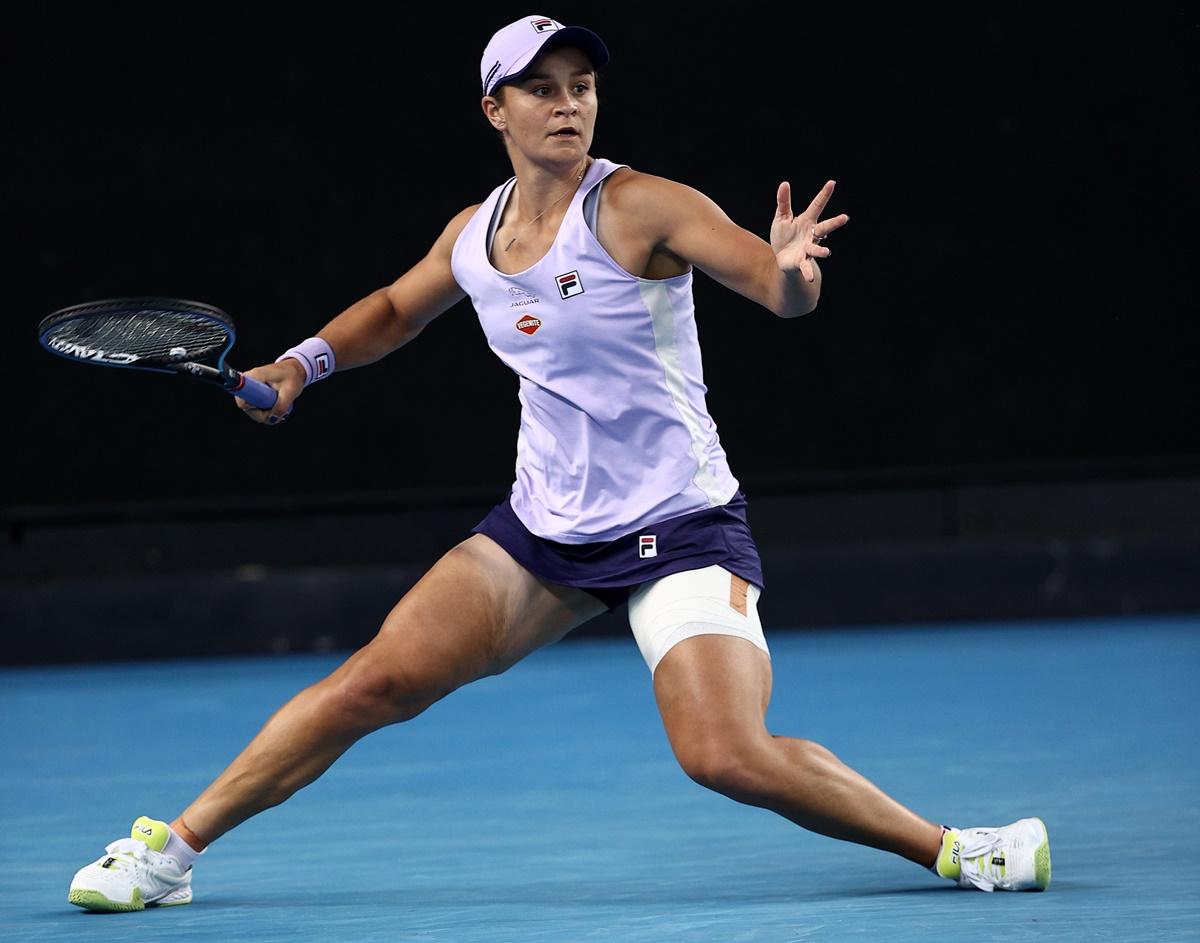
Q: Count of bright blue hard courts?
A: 1